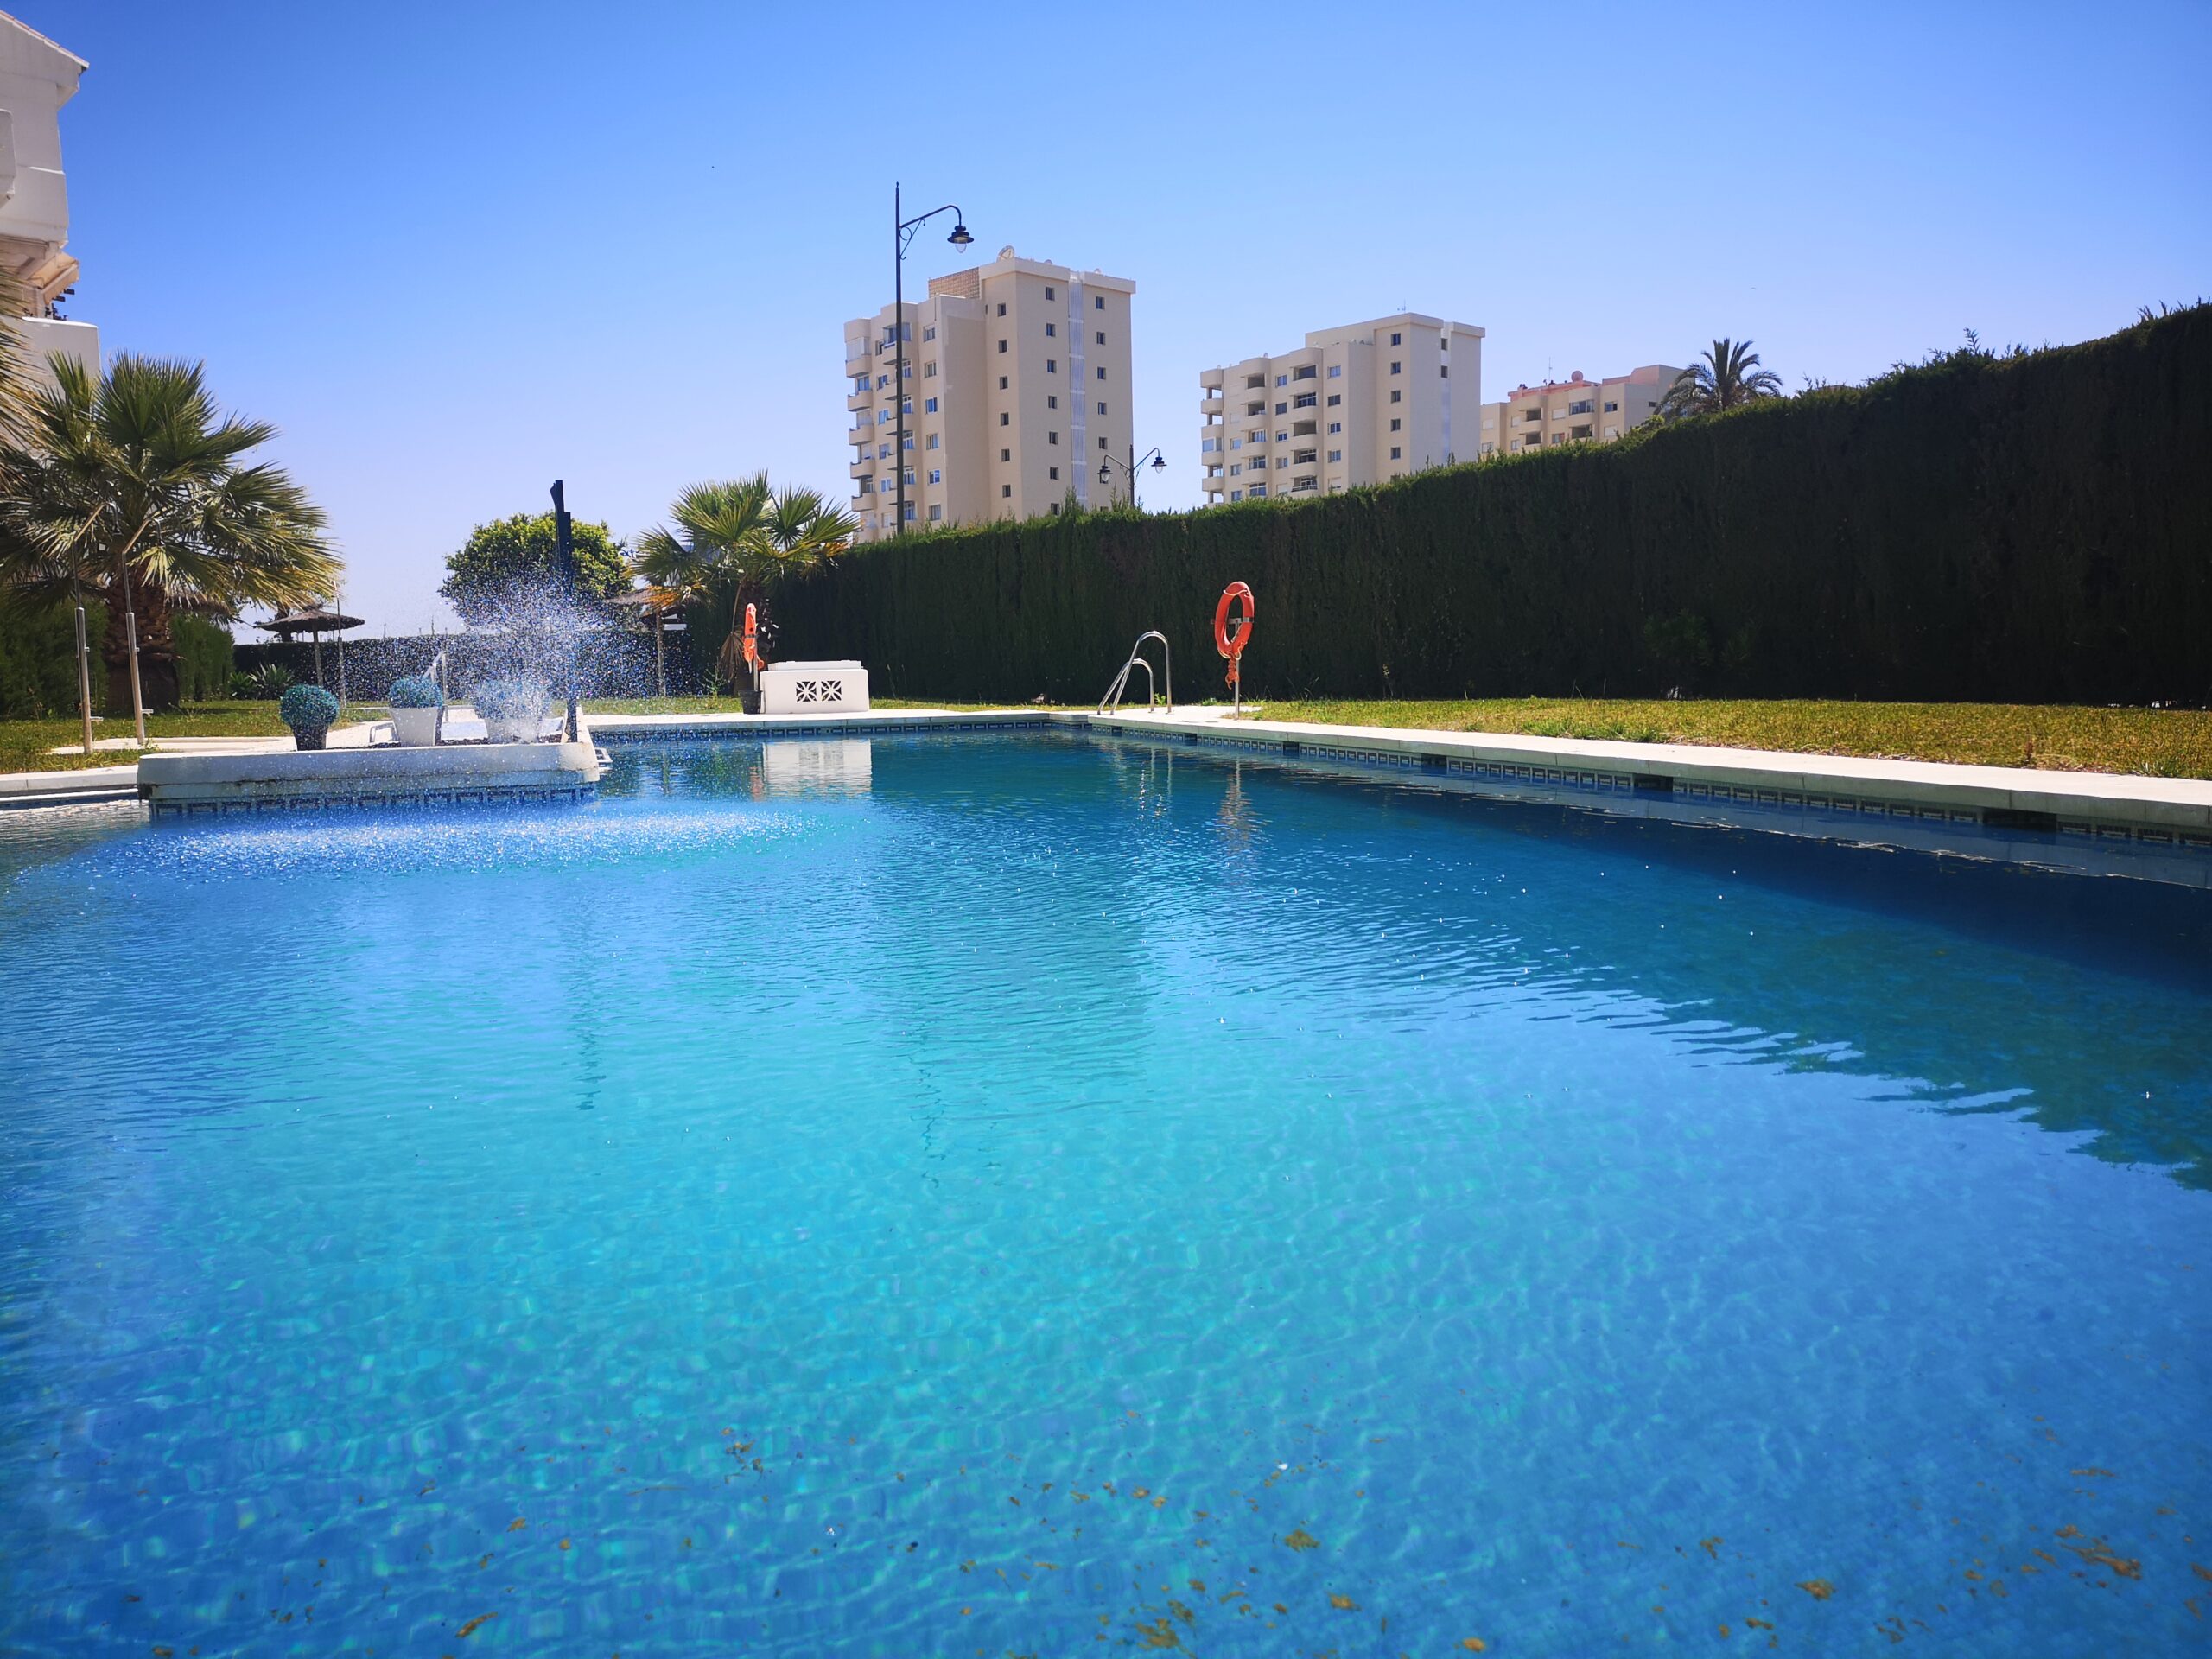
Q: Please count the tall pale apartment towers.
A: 3